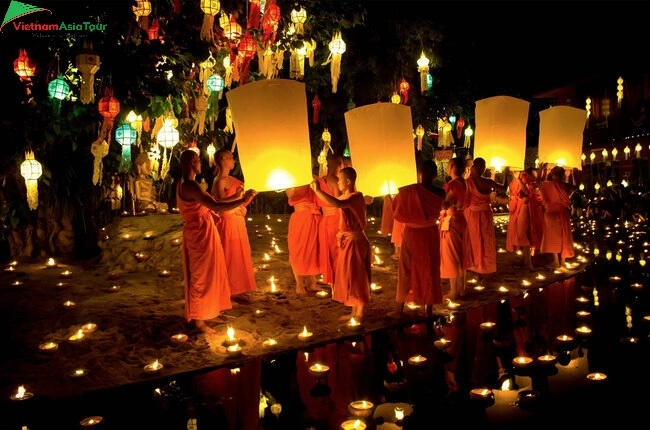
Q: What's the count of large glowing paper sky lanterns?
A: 4